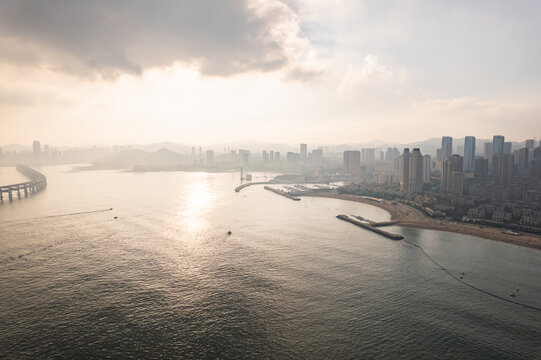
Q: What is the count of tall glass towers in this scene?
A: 3